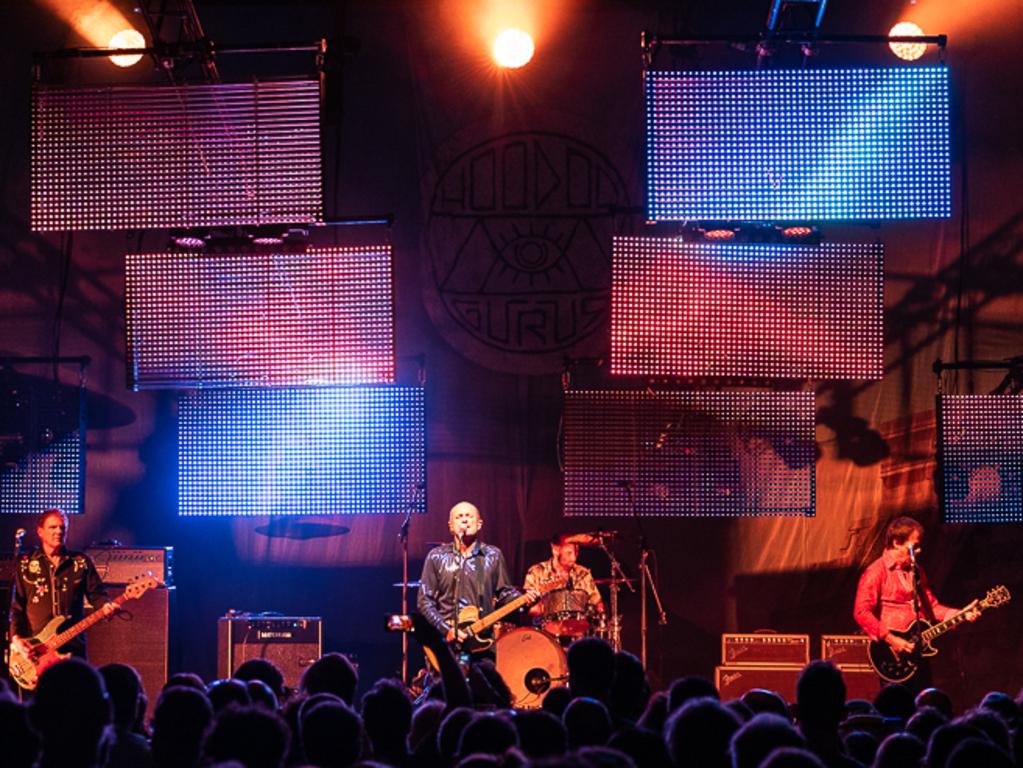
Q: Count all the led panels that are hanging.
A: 8